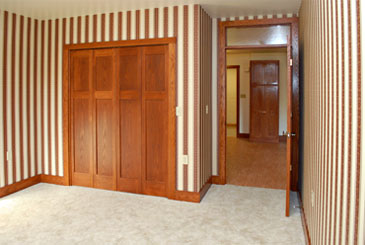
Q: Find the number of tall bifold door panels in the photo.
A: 4